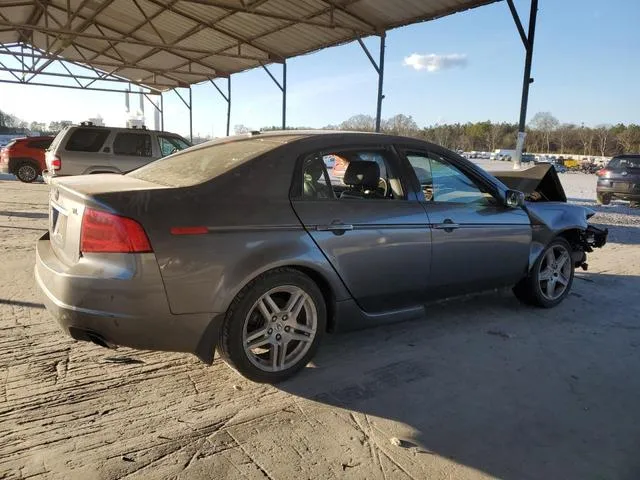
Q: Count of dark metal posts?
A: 6